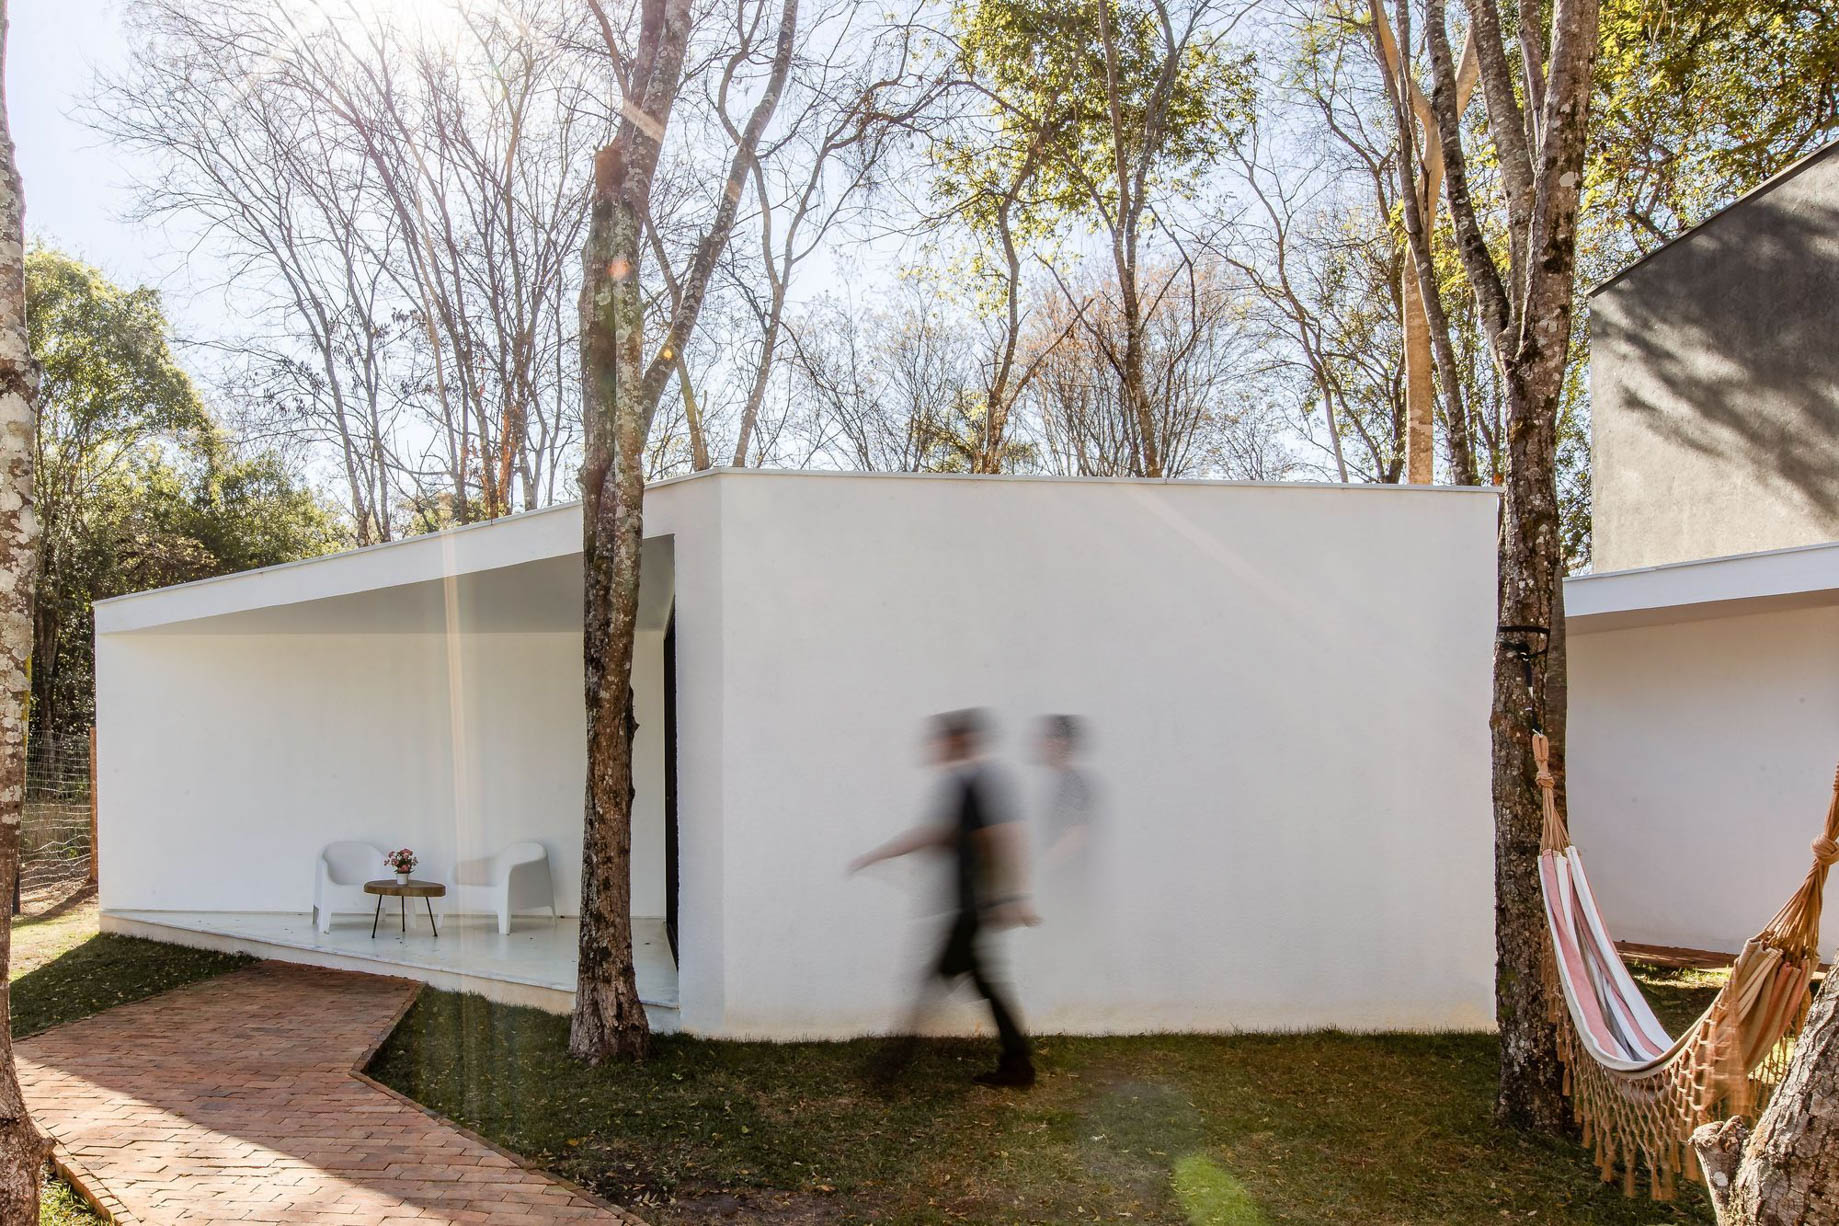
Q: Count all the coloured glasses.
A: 0